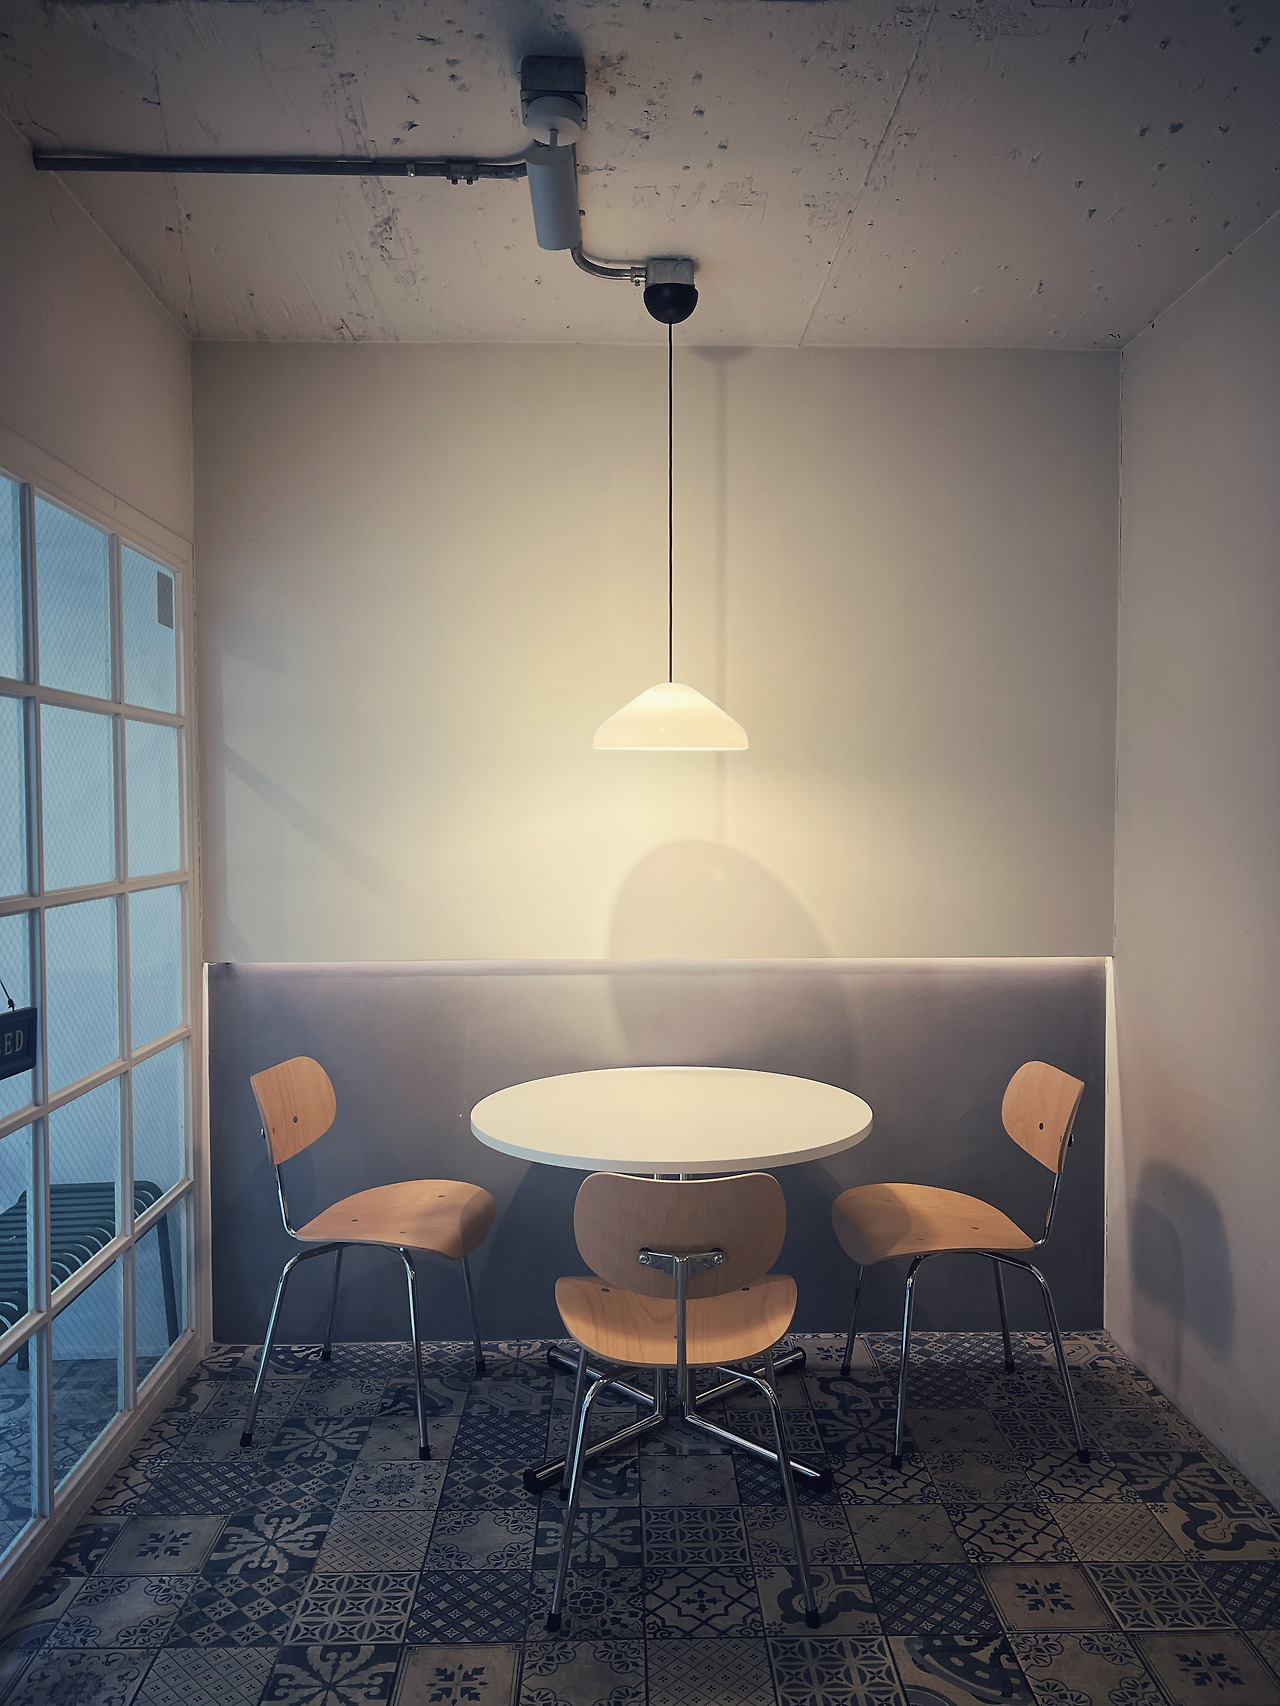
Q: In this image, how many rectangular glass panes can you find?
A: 15